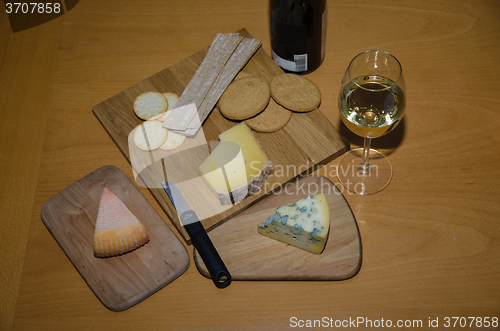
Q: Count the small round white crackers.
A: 4